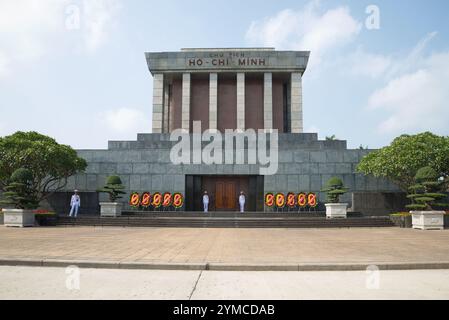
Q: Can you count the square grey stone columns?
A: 6